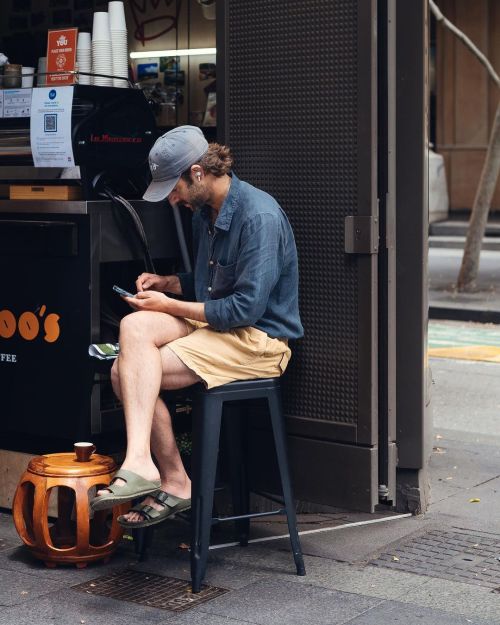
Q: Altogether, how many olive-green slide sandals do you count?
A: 2